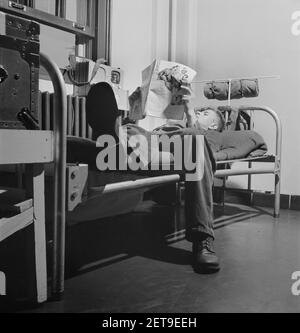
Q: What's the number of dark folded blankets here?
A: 1